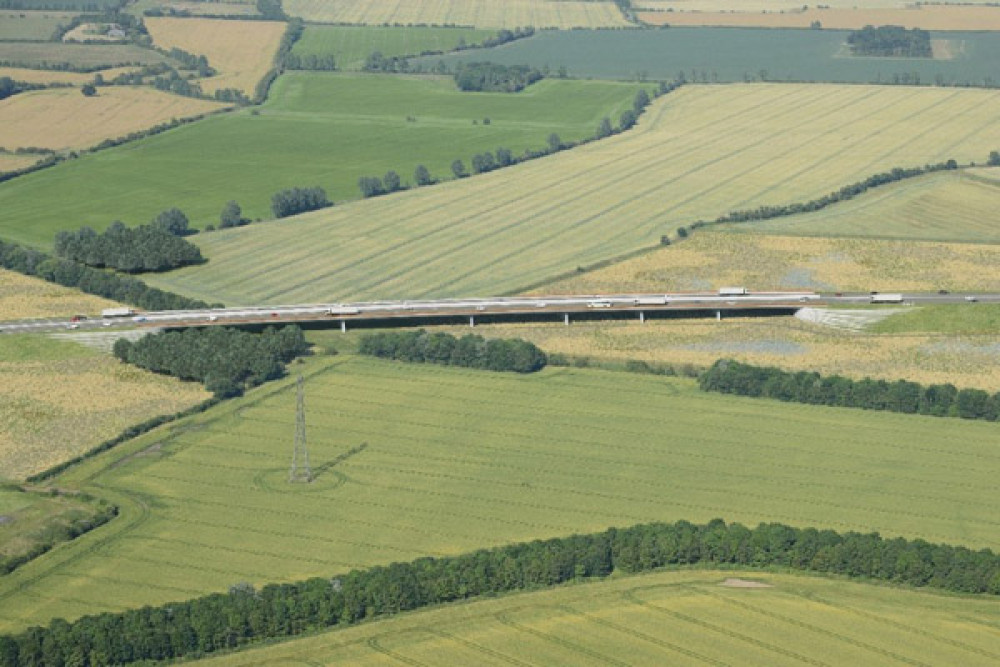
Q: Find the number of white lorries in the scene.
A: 5